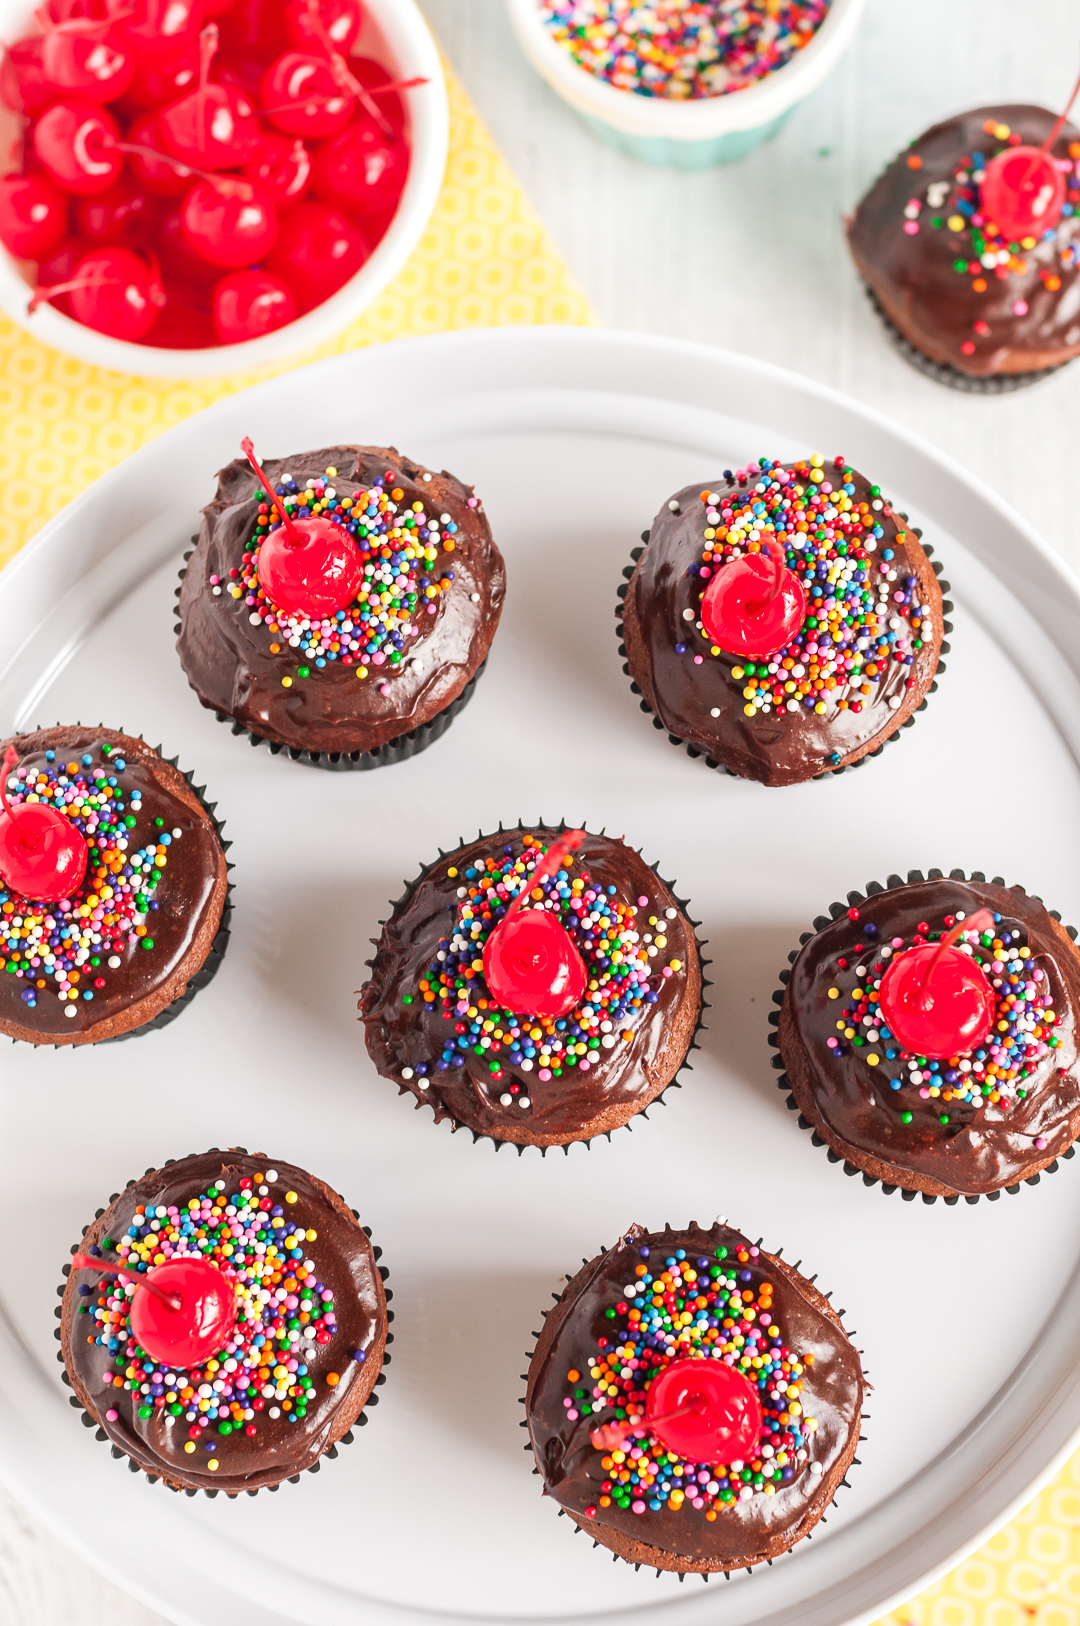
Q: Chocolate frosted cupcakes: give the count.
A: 8